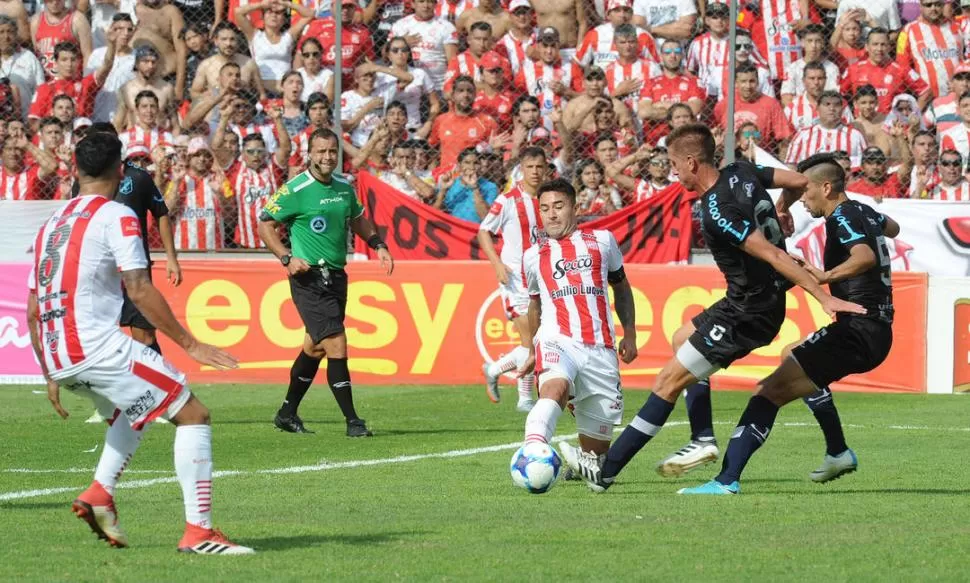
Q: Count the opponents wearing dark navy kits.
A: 3